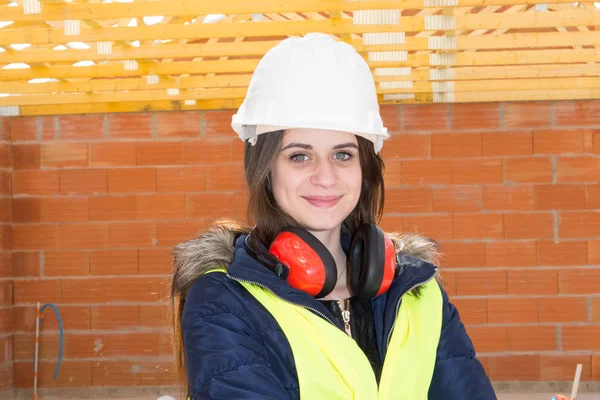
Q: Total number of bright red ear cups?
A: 2